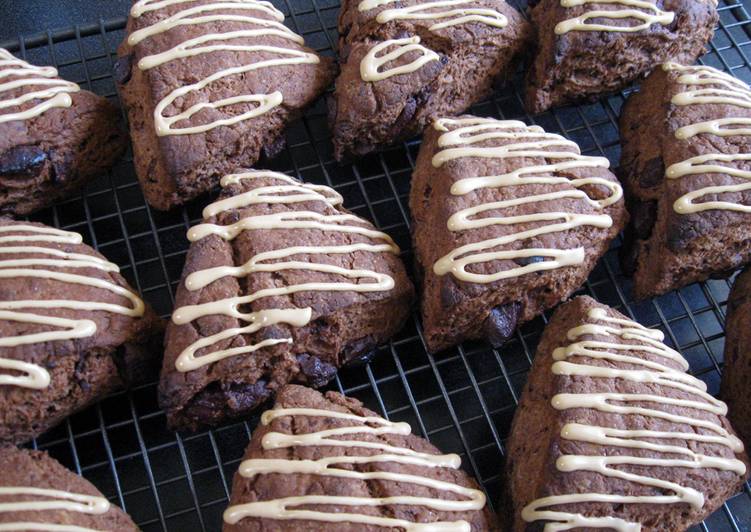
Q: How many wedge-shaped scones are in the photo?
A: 12